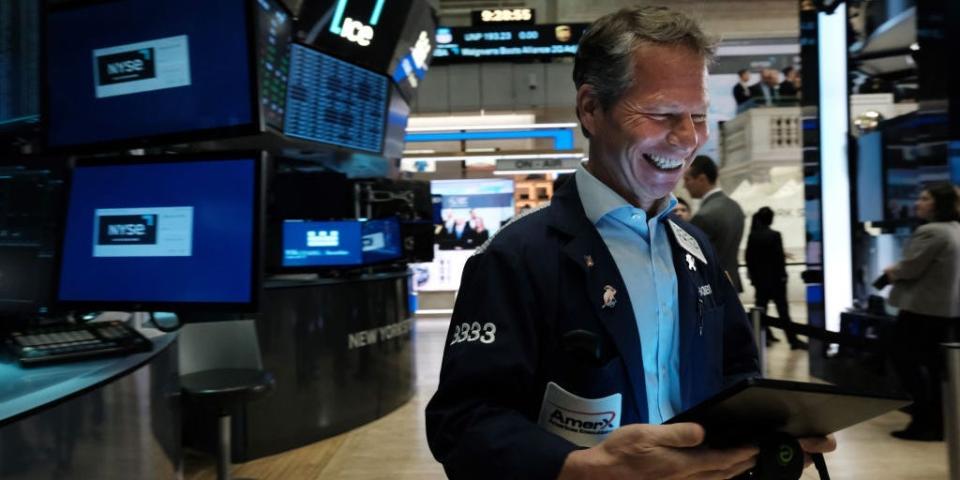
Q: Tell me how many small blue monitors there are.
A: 2